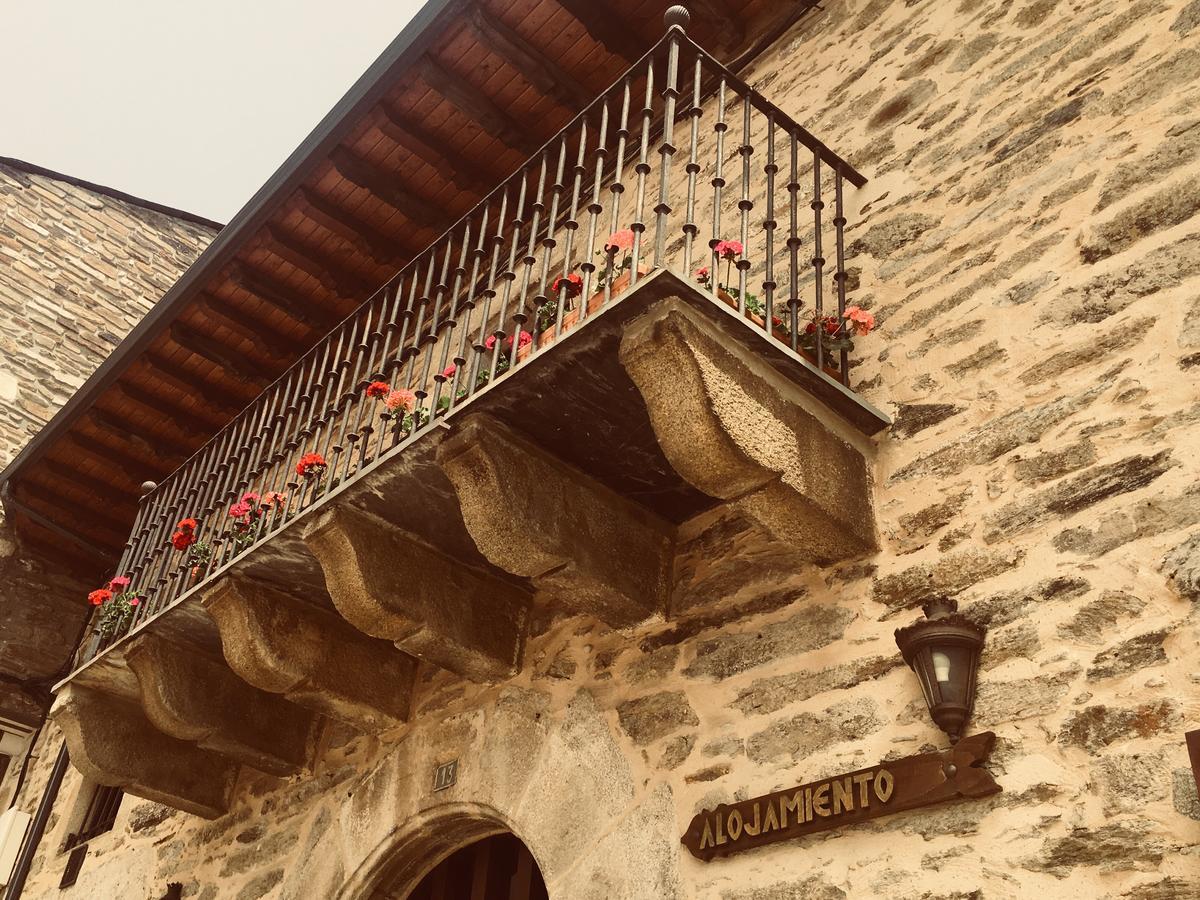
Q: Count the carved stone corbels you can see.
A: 6